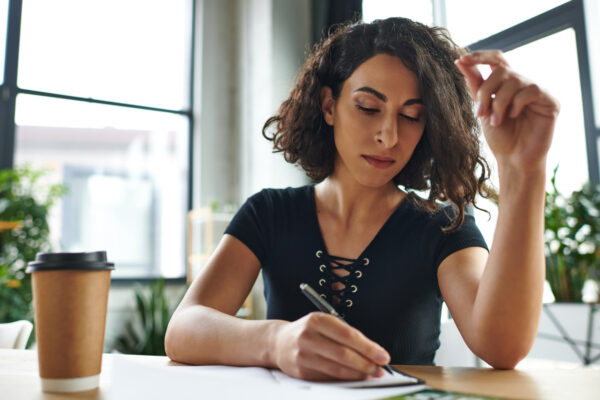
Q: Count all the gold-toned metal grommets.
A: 8